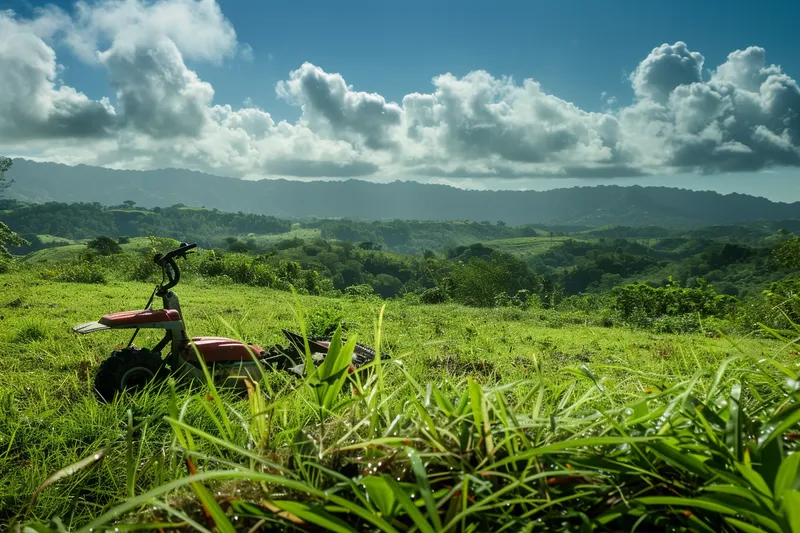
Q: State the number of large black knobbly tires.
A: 1